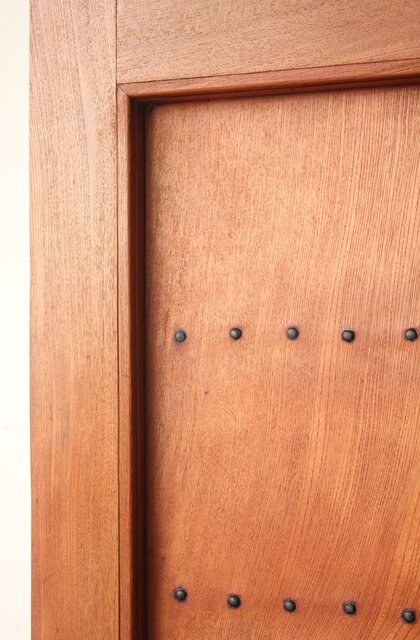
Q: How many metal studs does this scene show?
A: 10